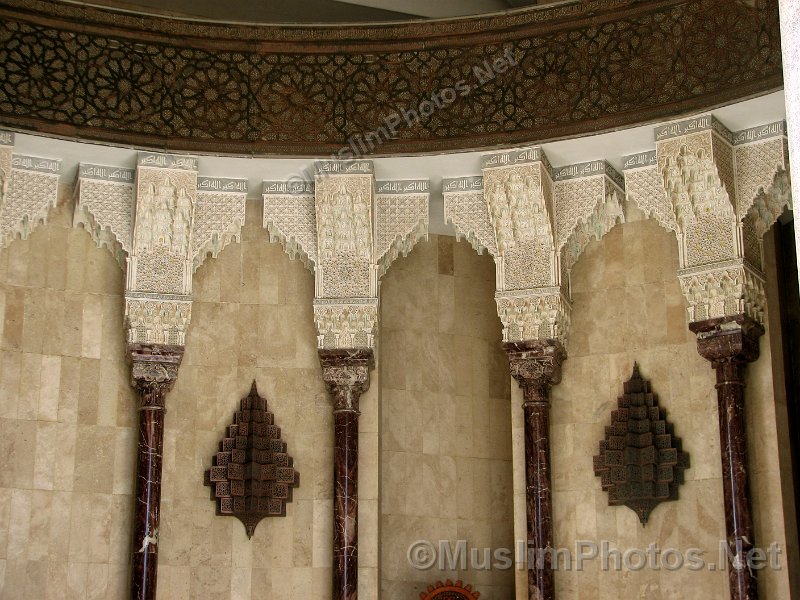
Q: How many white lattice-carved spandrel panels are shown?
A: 9